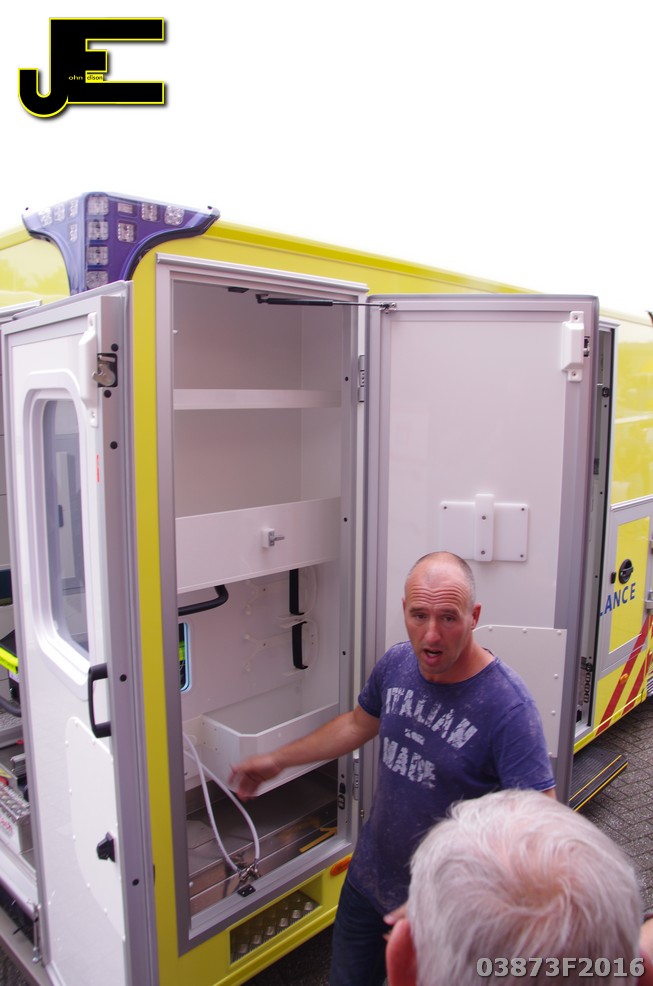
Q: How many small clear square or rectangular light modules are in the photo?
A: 12